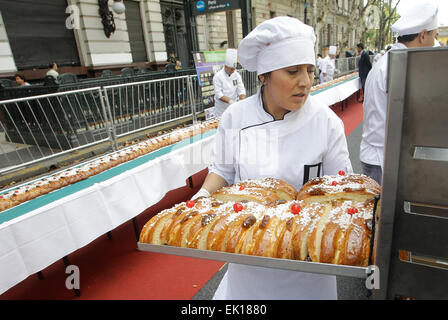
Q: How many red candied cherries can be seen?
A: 7